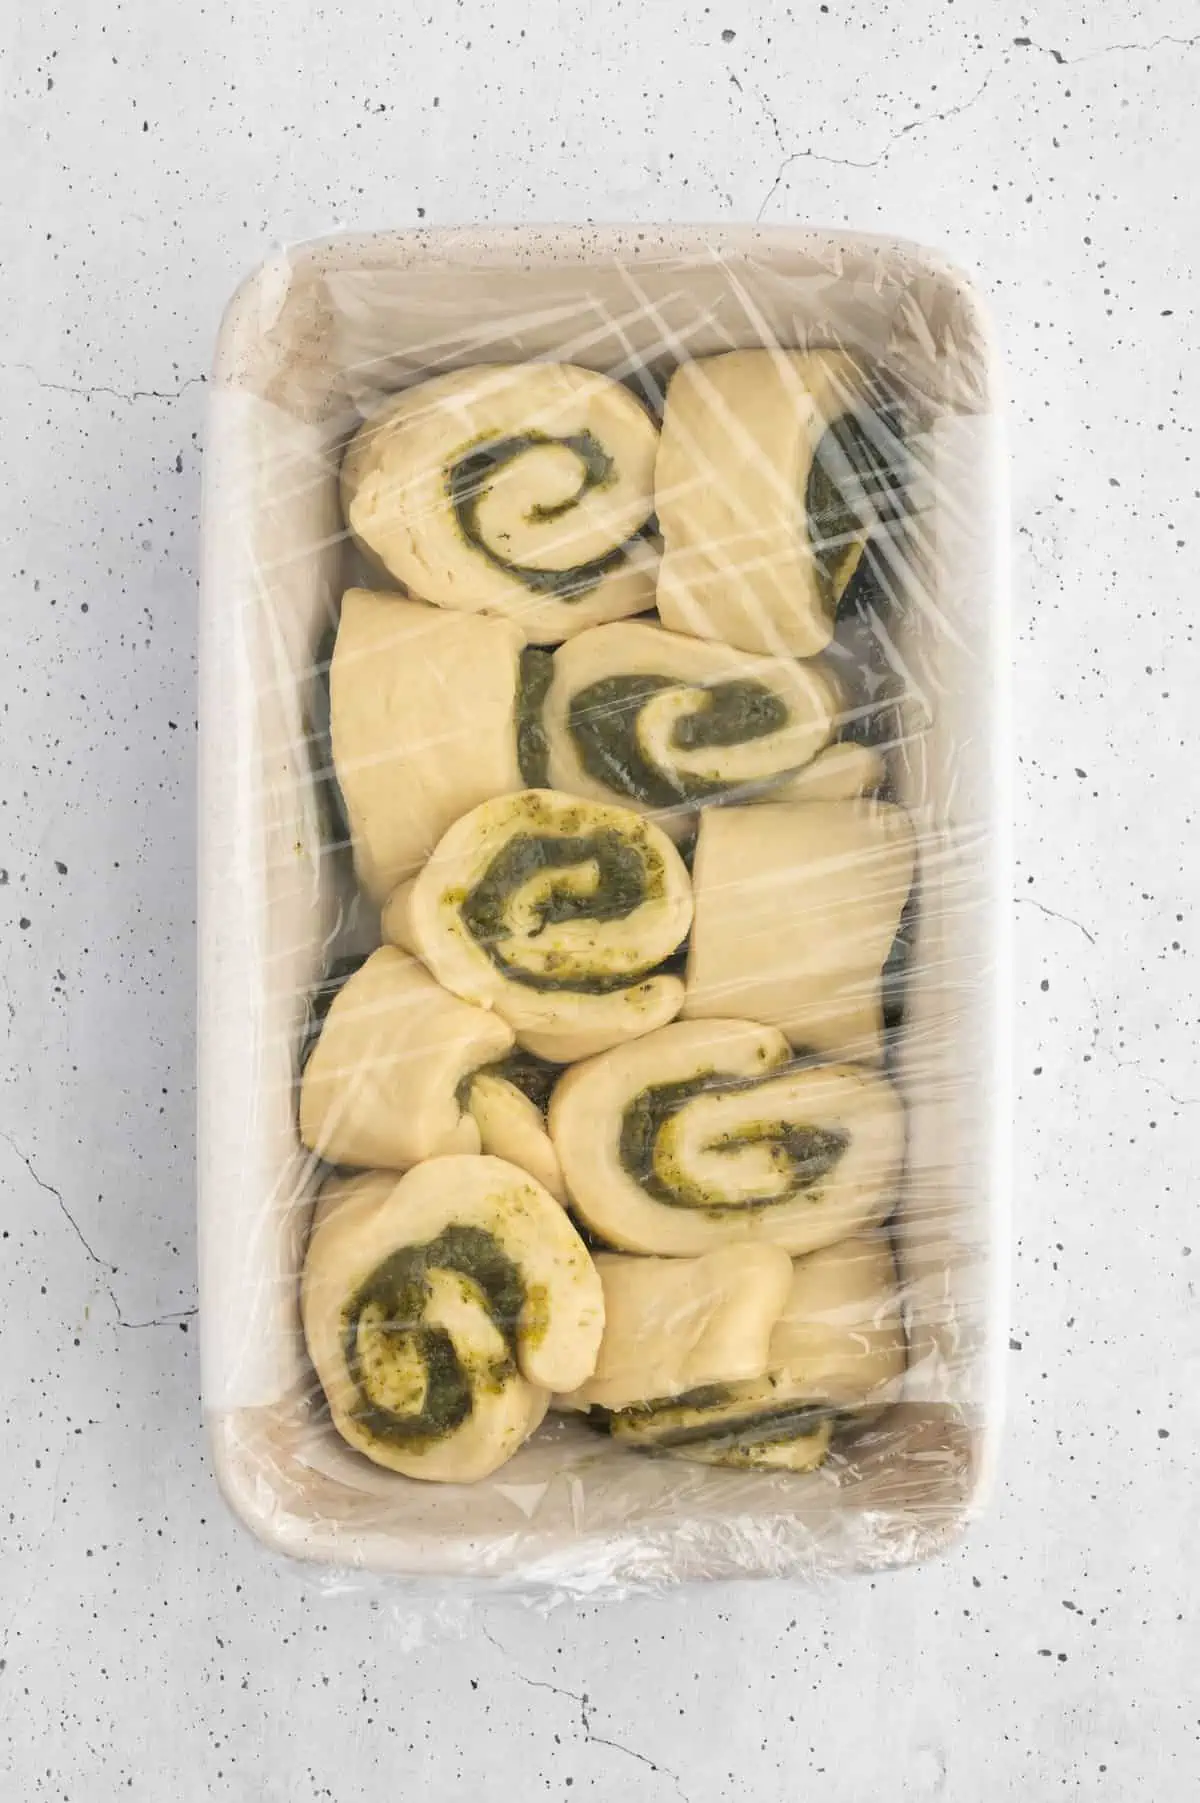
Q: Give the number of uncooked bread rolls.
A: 10